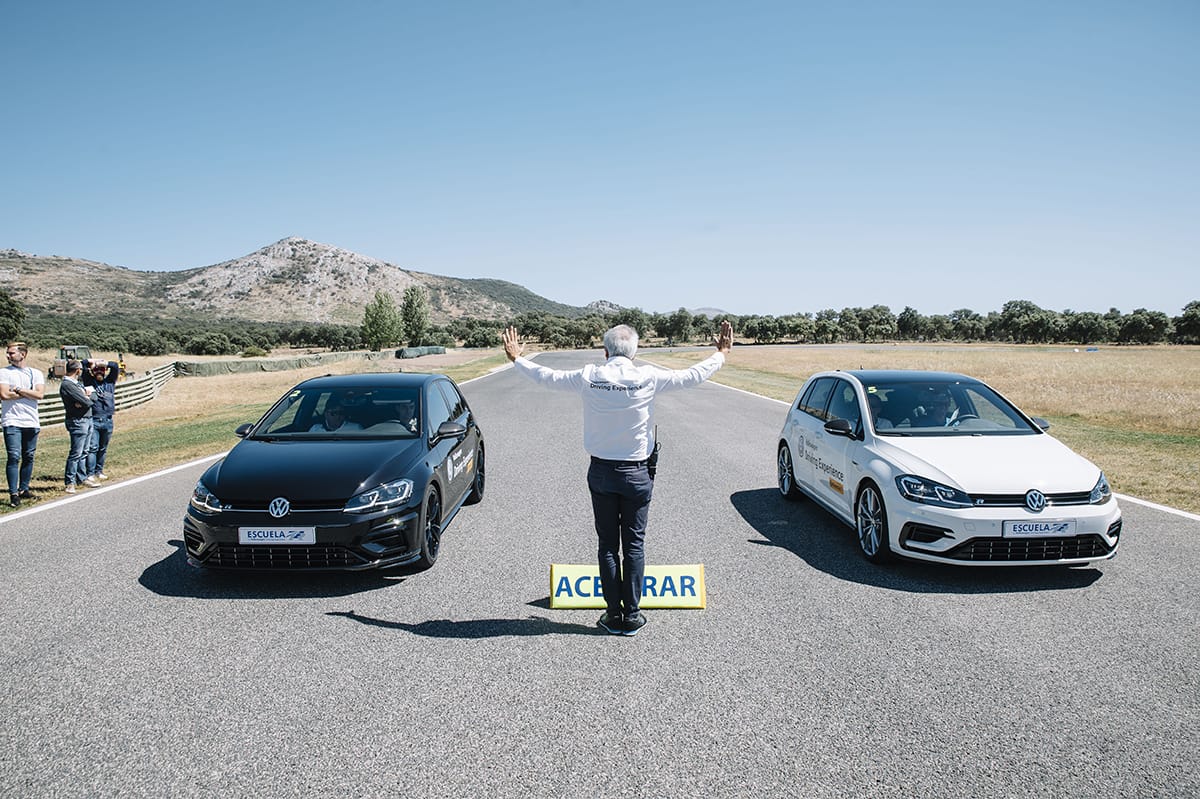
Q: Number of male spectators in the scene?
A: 3